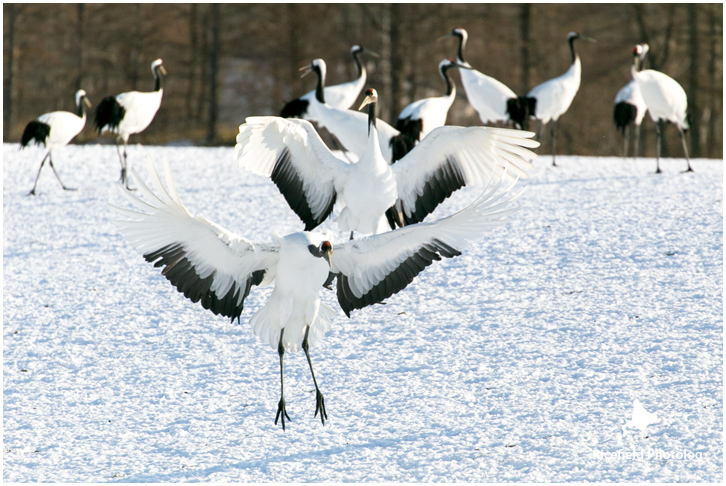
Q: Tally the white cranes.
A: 11